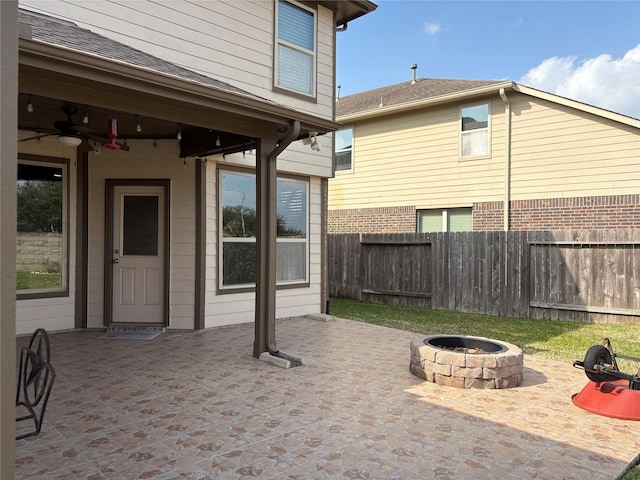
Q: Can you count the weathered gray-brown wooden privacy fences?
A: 1